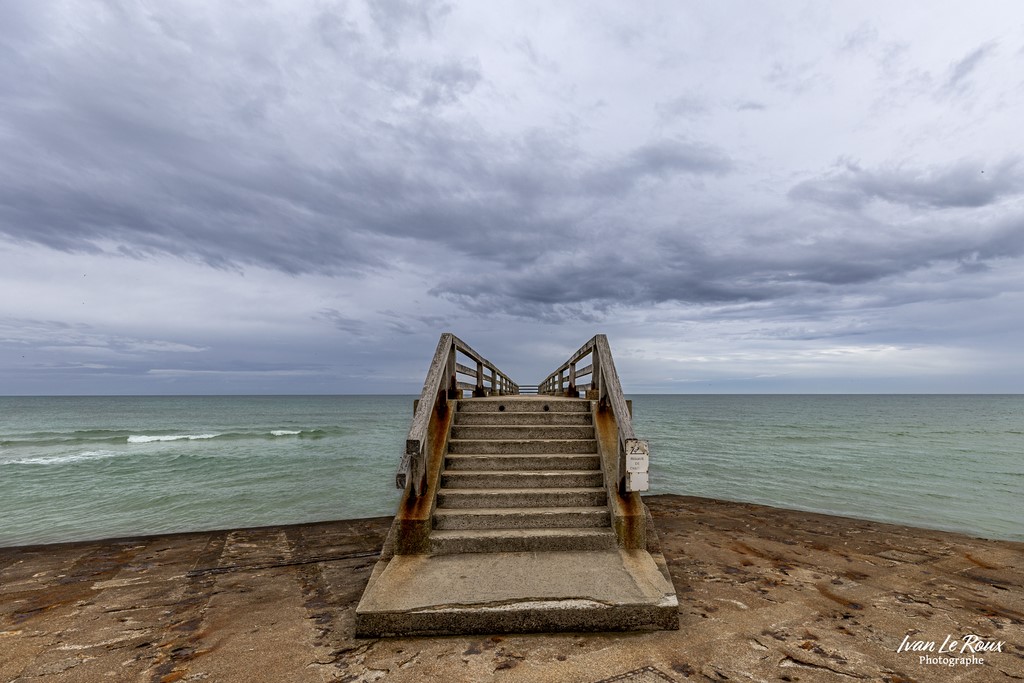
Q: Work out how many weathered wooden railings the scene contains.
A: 2